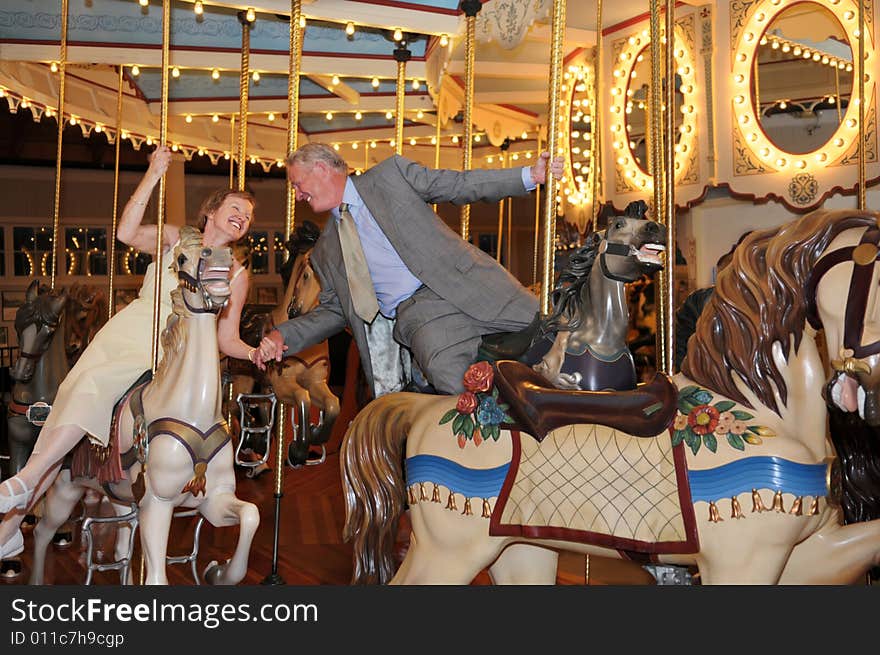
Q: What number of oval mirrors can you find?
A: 3